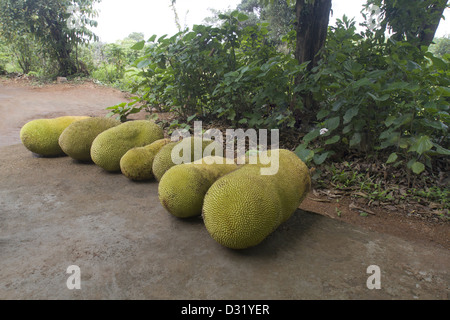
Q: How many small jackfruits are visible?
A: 1